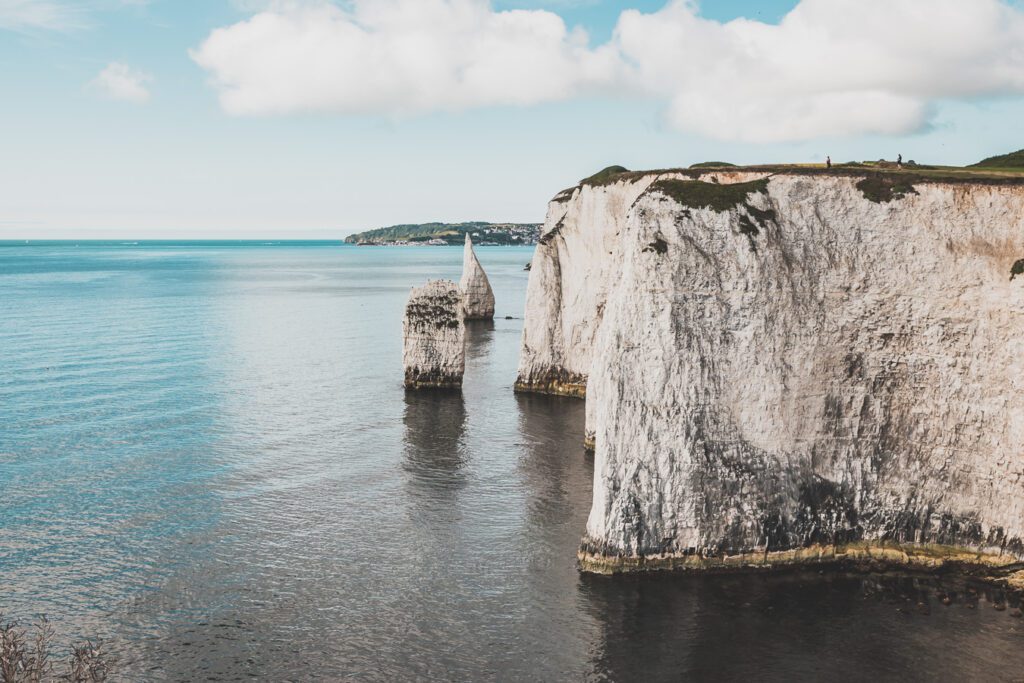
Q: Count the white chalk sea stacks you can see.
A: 2